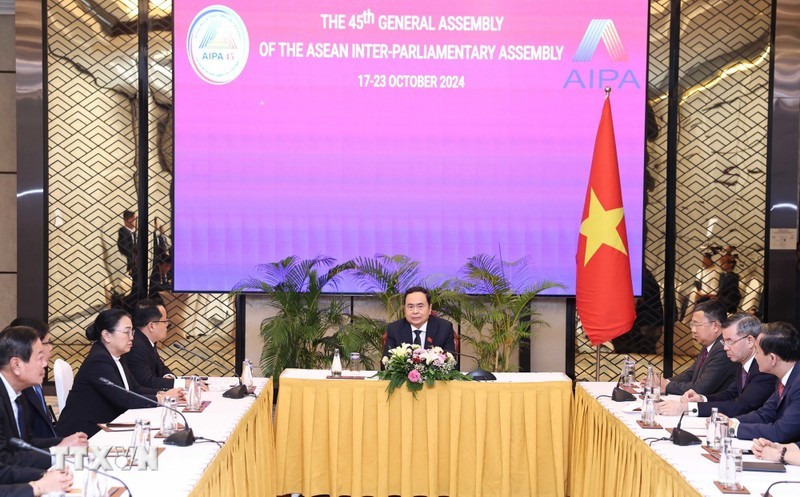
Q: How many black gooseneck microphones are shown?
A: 7